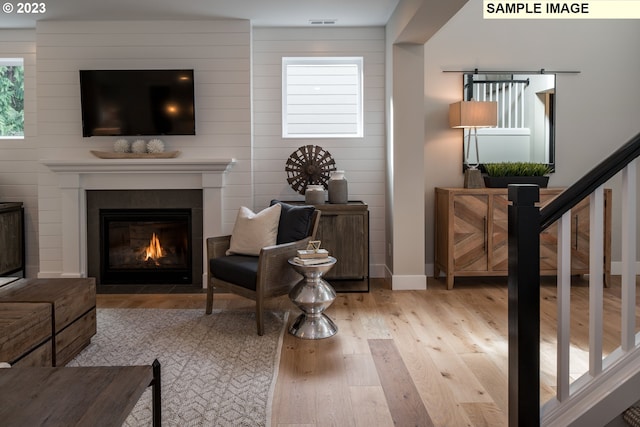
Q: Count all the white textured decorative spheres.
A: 3